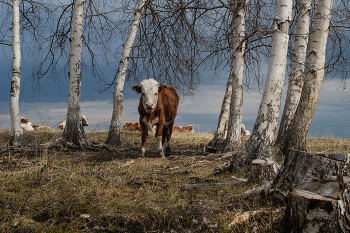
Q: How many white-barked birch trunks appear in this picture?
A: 8